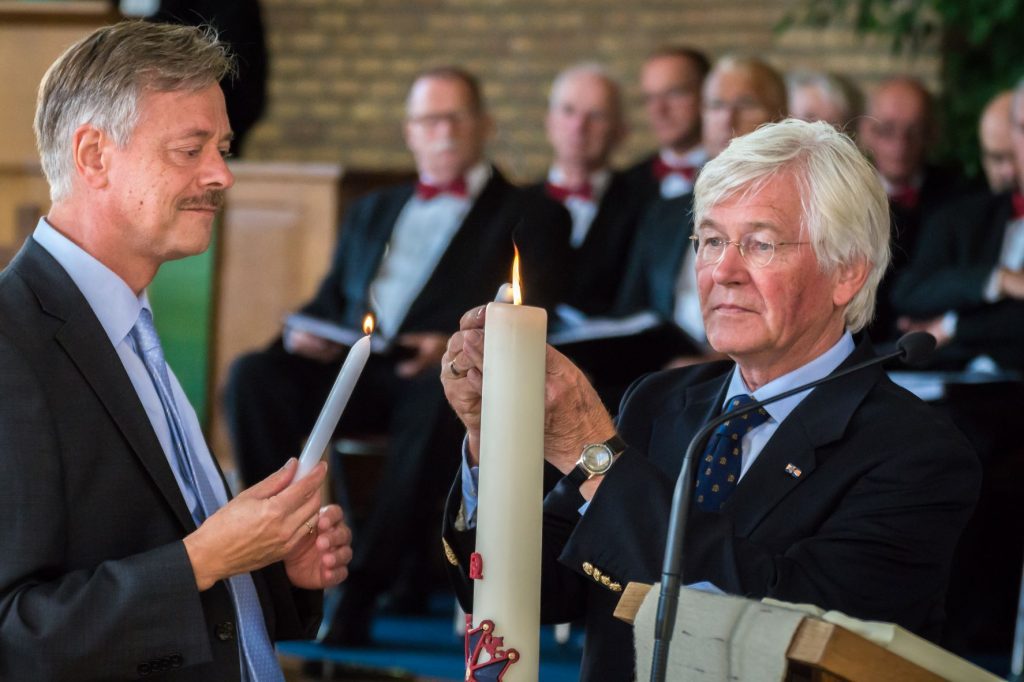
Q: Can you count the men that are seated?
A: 8